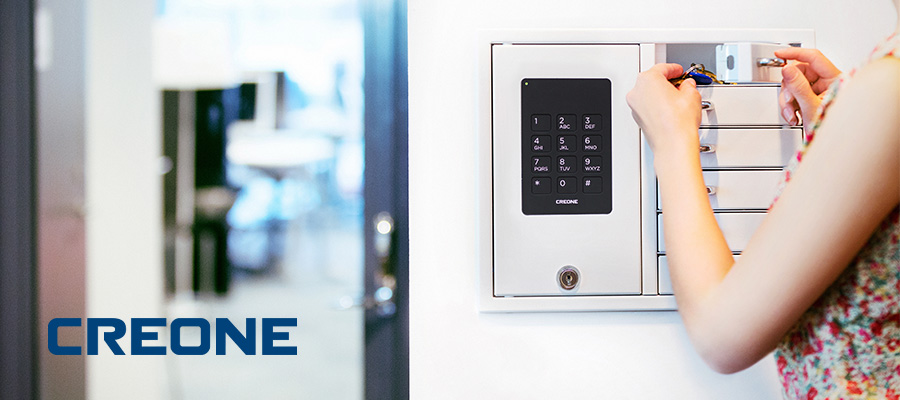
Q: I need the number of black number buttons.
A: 10